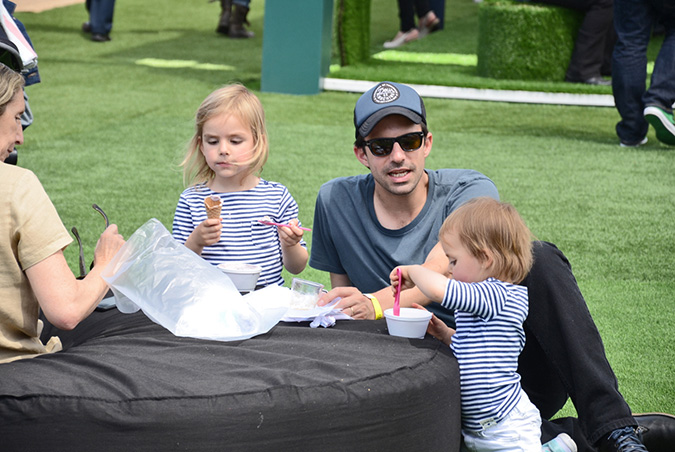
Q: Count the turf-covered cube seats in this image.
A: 1